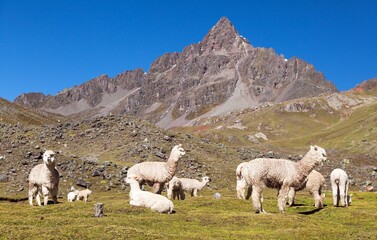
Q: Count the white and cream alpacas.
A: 11